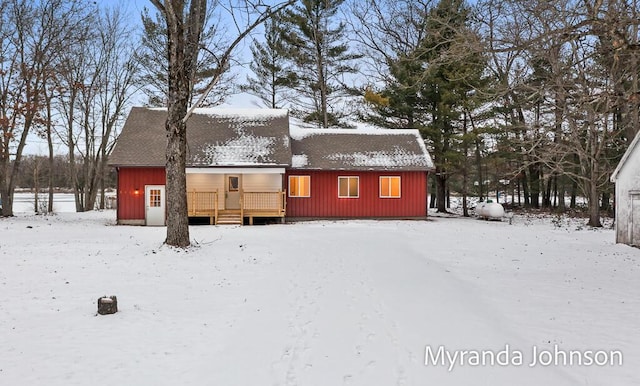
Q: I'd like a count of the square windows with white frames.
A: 3